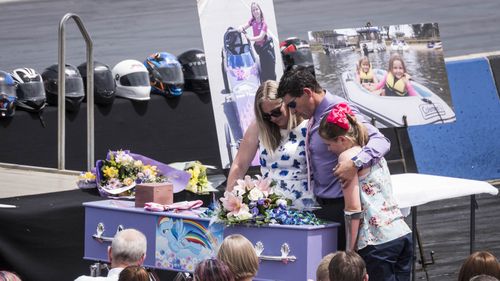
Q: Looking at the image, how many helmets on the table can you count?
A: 8